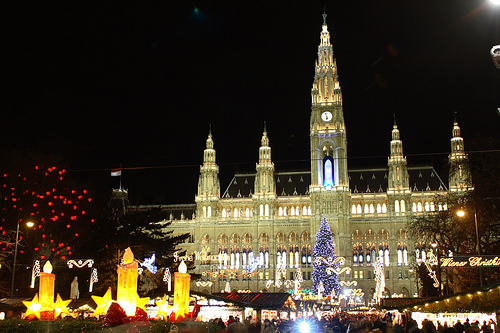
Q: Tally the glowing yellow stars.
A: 6